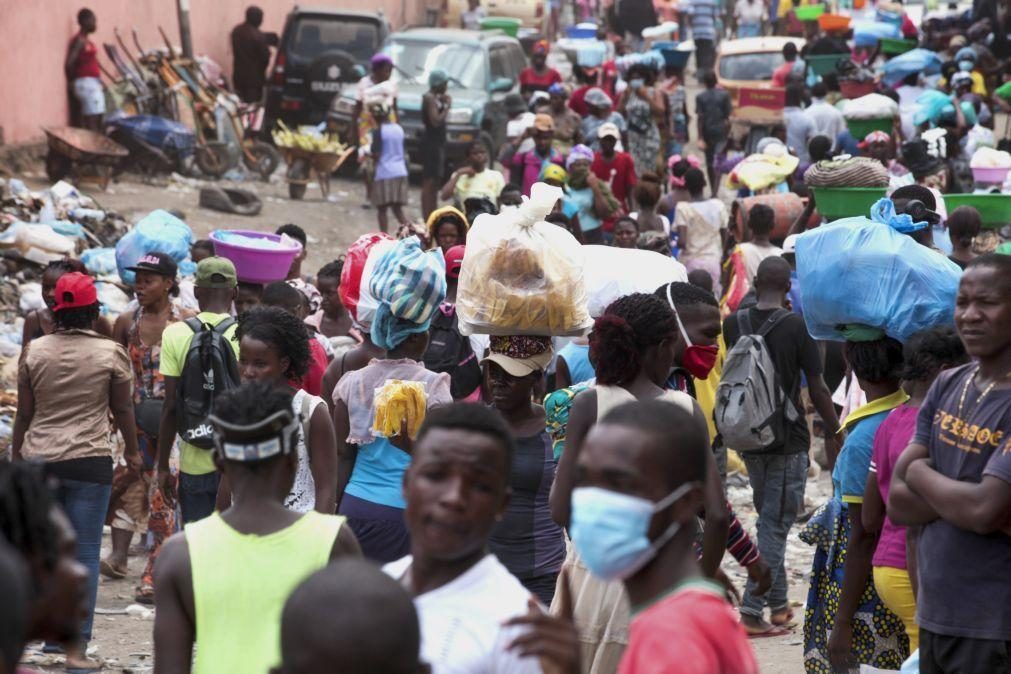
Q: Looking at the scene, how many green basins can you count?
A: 7